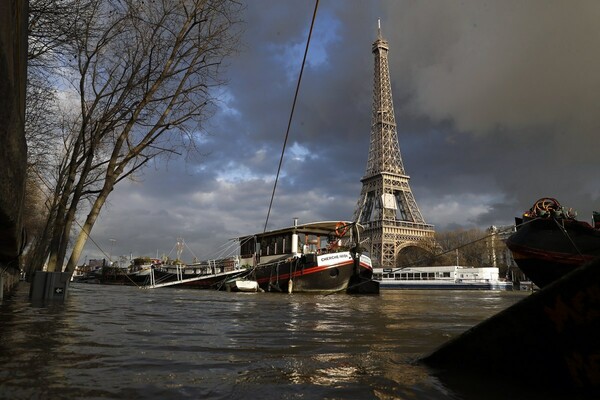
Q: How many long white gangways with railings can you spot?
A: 1